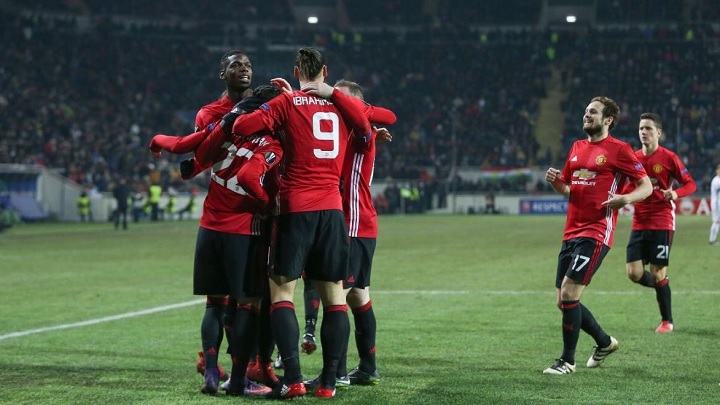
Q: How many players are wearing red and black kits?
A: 6